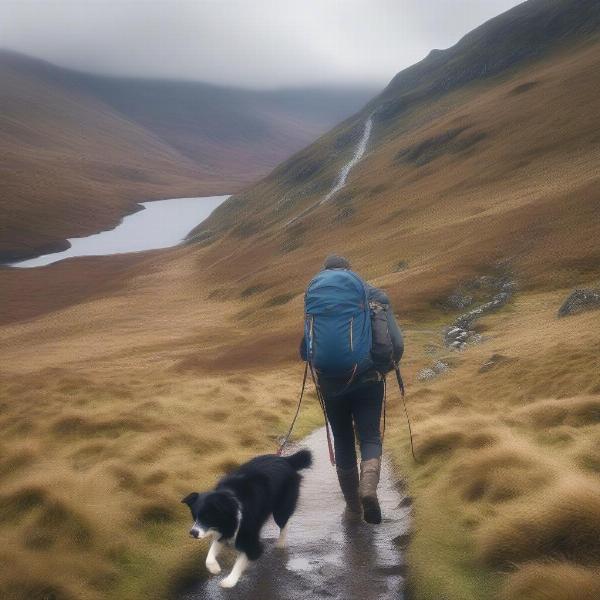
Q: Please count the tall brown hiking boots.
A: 2